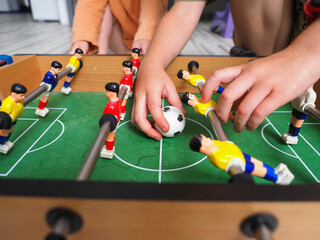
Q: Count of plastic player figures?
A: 10